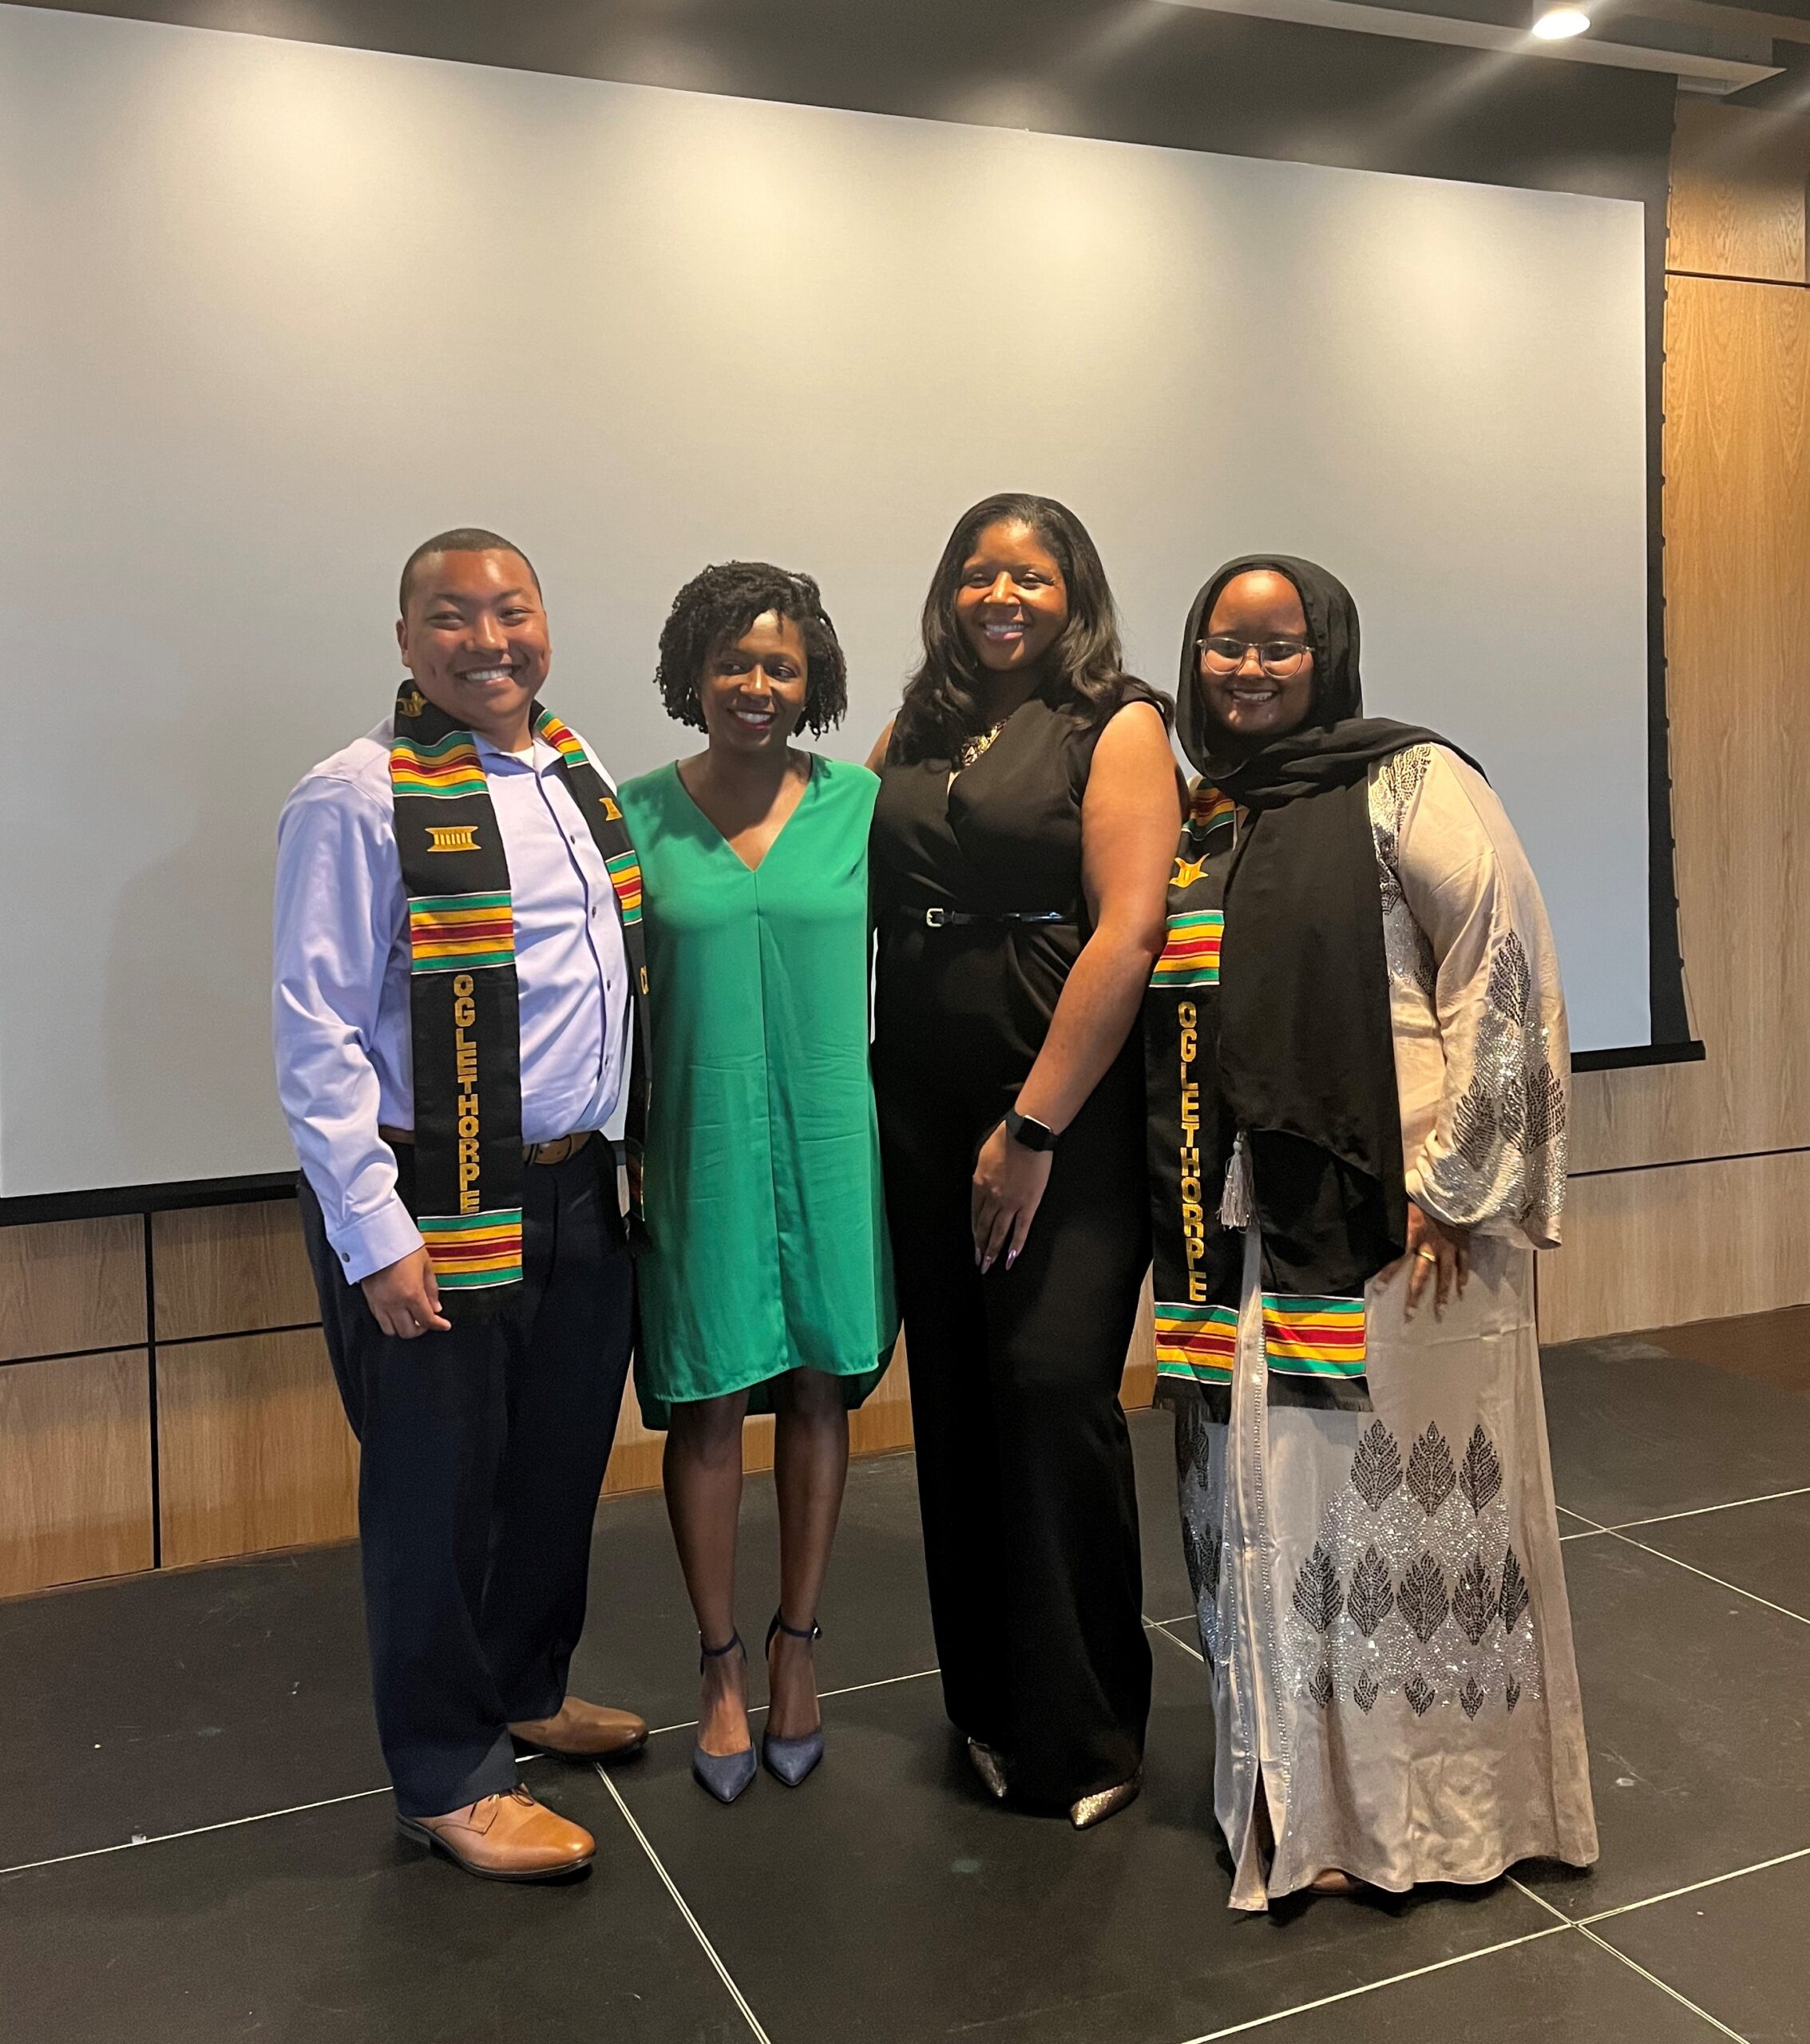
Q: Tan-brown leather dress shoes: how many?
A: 2